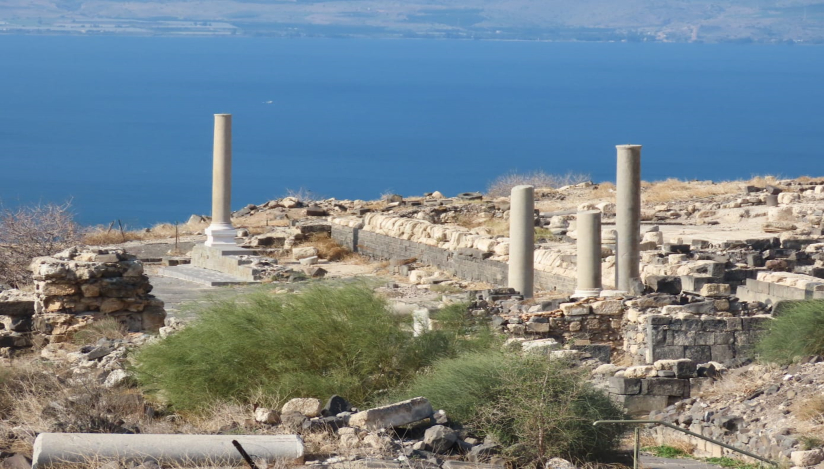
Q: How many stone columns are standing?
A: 4